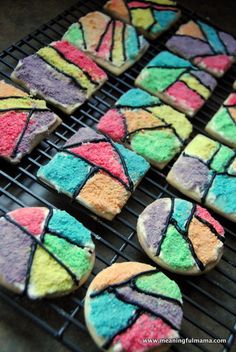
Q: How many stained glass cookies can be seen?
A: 13